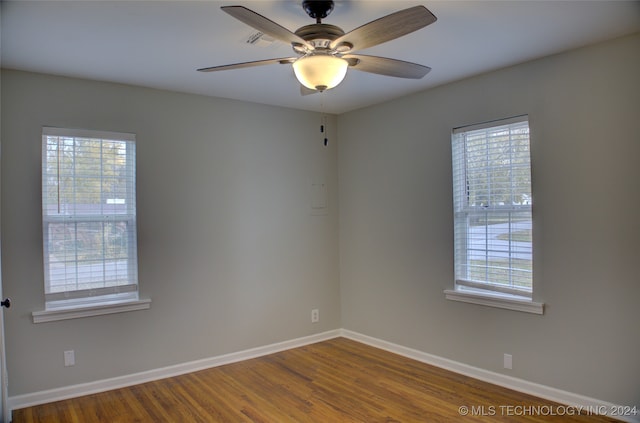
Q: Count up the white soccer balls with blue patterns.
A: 0